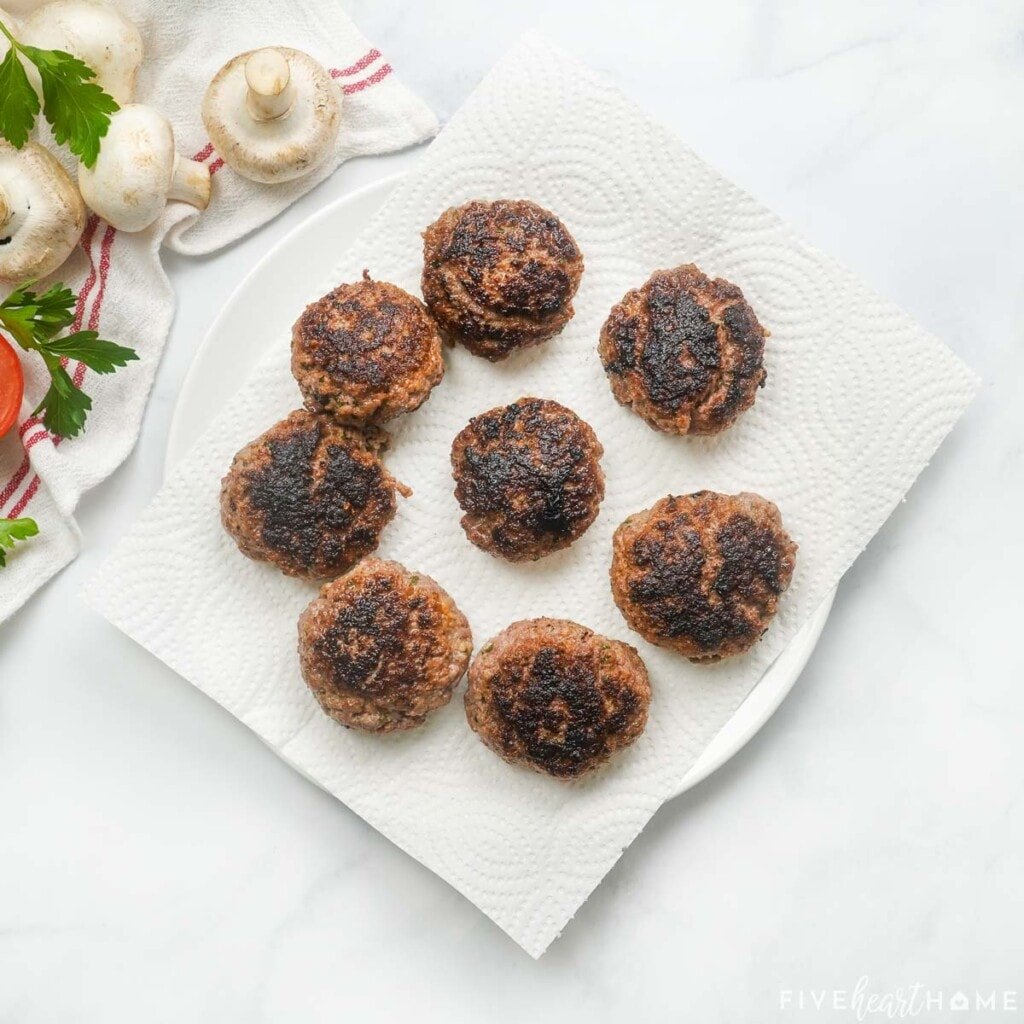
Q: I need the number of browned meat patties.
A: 8